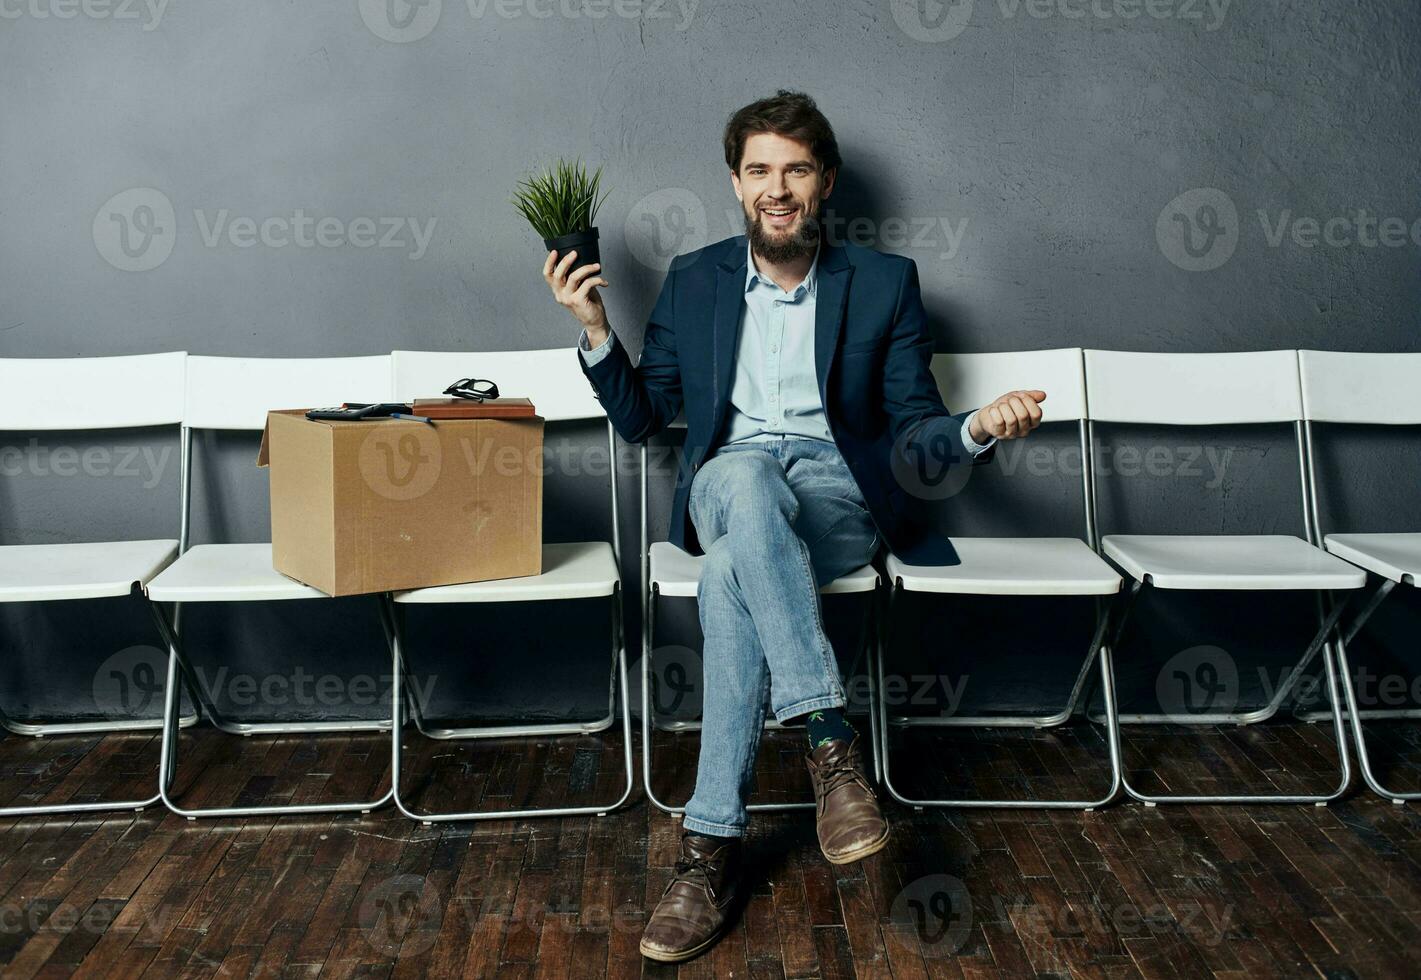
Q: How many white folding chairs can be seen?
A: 7